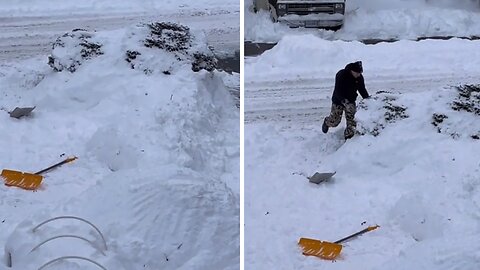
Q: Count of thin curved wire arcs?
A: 3